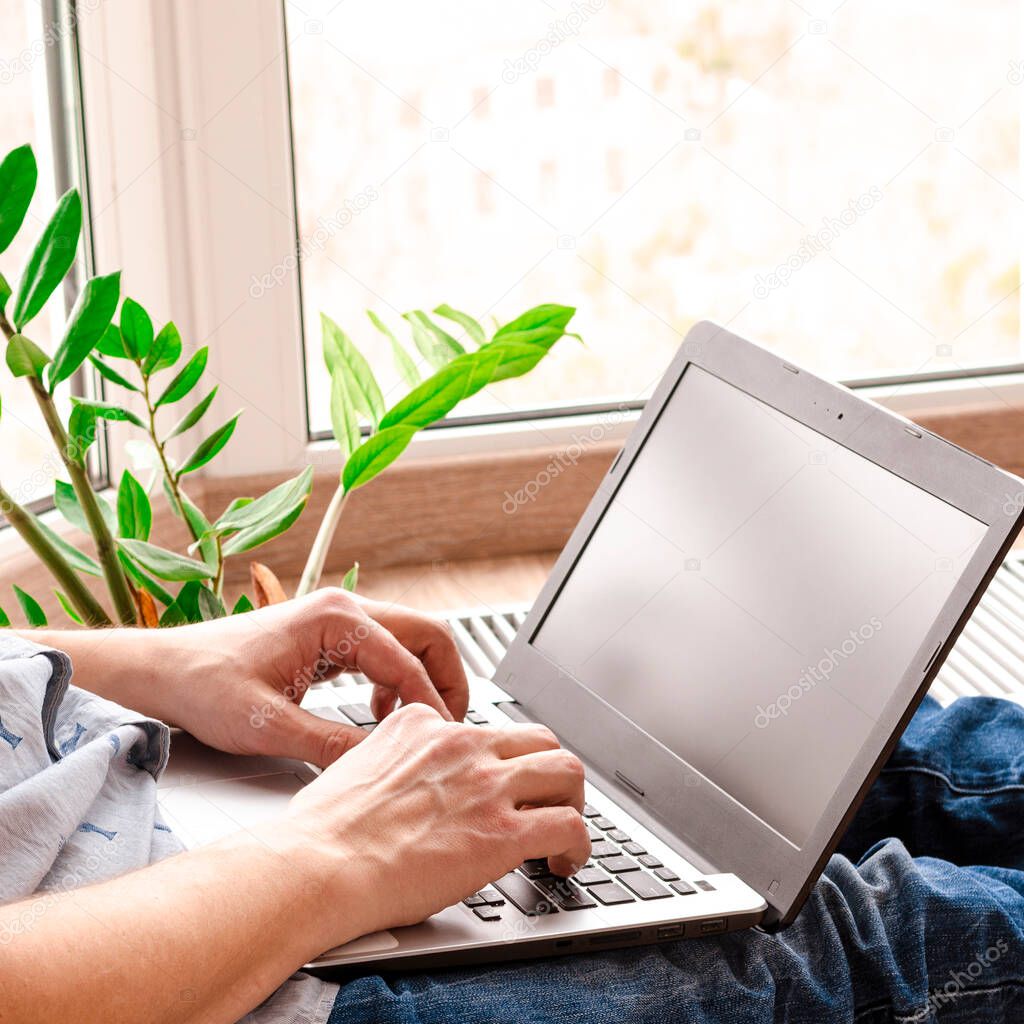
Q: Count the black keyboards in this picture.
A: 1